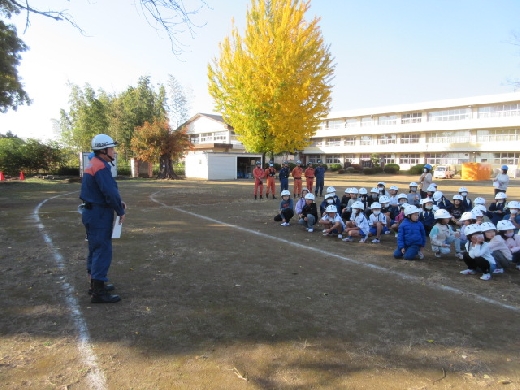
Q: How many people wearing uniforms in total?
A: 7